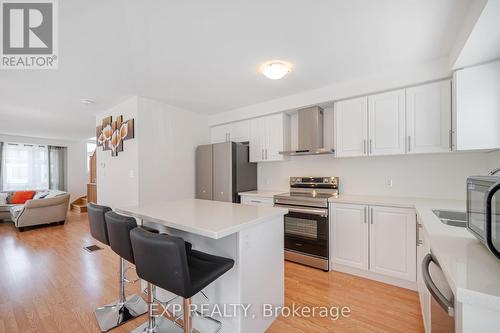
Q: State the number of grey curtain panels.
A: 2